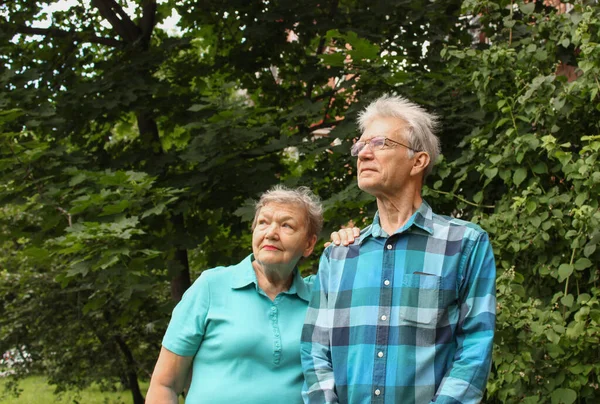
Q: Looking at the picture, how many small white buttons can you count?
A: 5